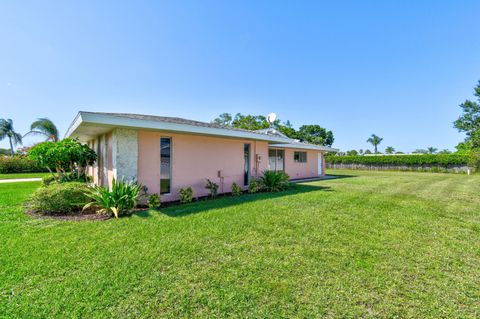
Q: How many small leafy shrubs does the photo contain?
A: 5